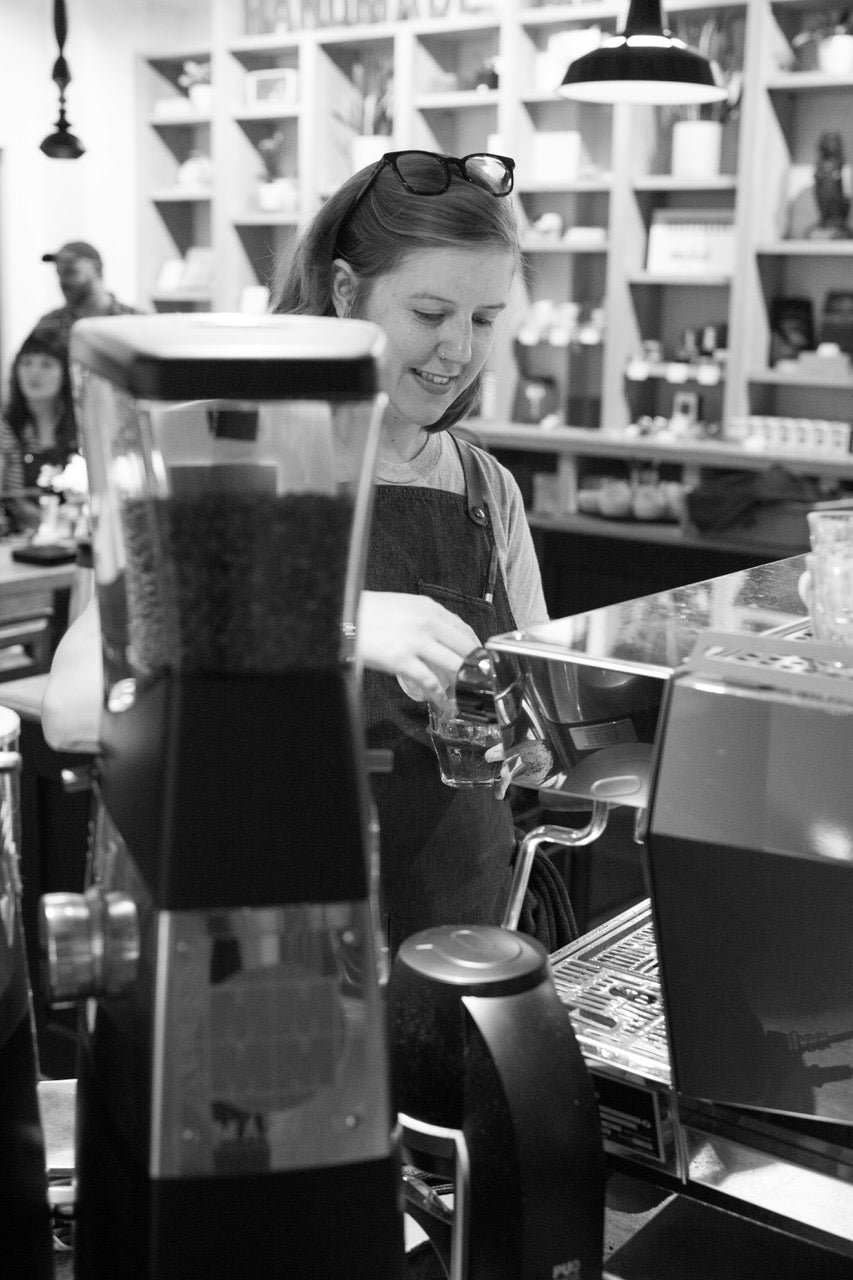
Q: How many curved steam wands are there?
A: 1